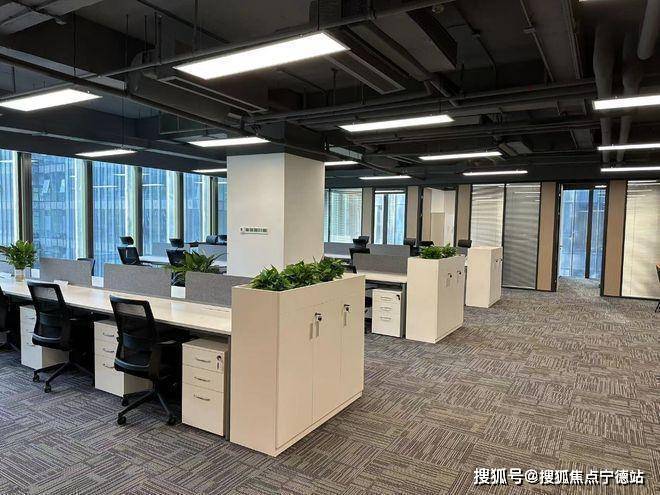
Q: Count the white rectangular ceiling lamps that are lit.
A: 13